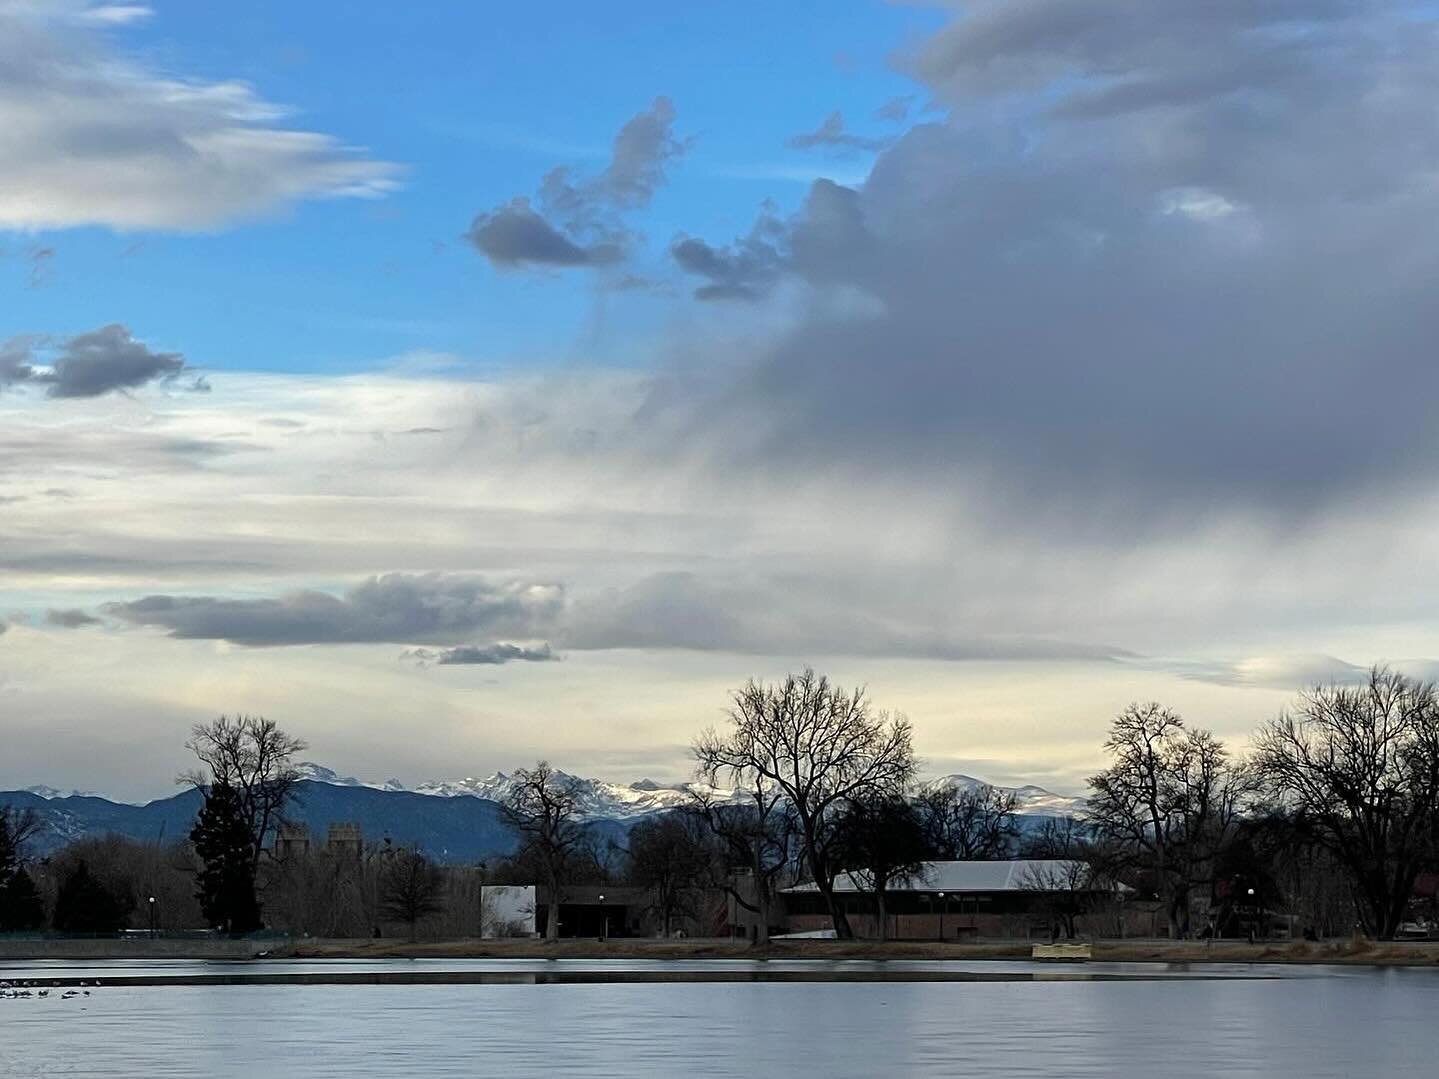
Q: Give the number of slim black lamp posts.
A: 4